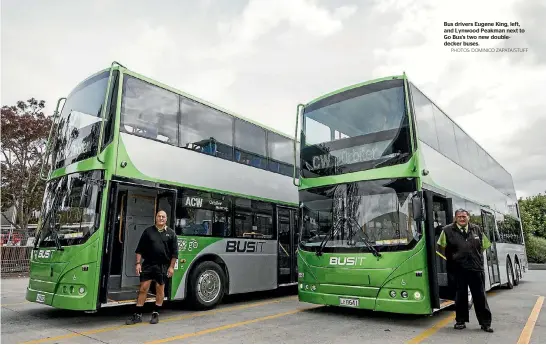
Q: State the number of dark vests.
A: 1